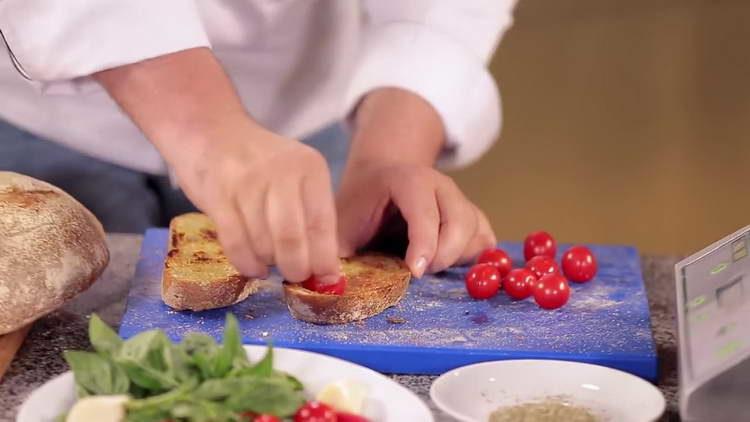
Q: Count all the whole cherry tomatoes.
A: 7